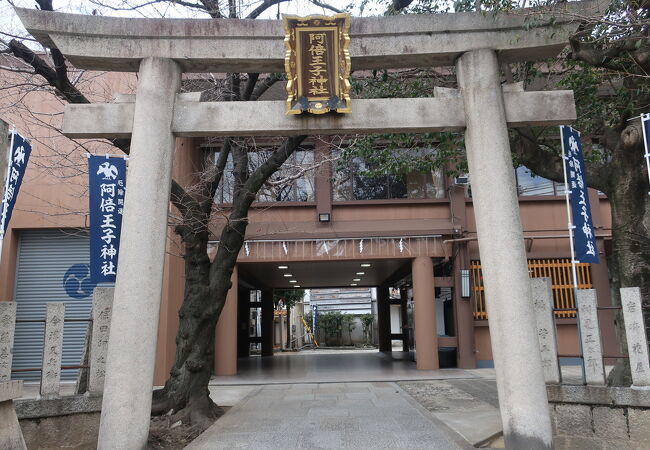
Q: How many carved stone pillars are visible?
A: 6